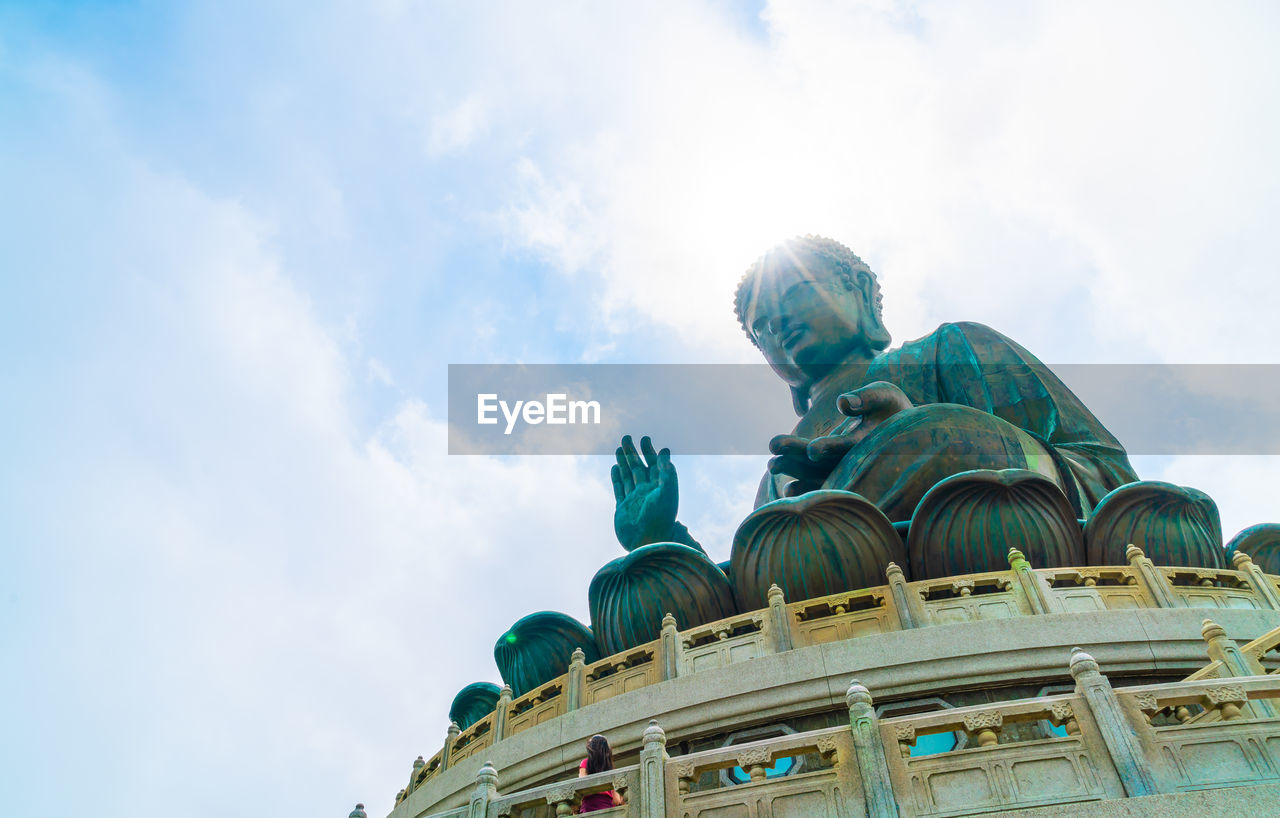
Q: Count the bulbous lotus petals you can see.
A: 7